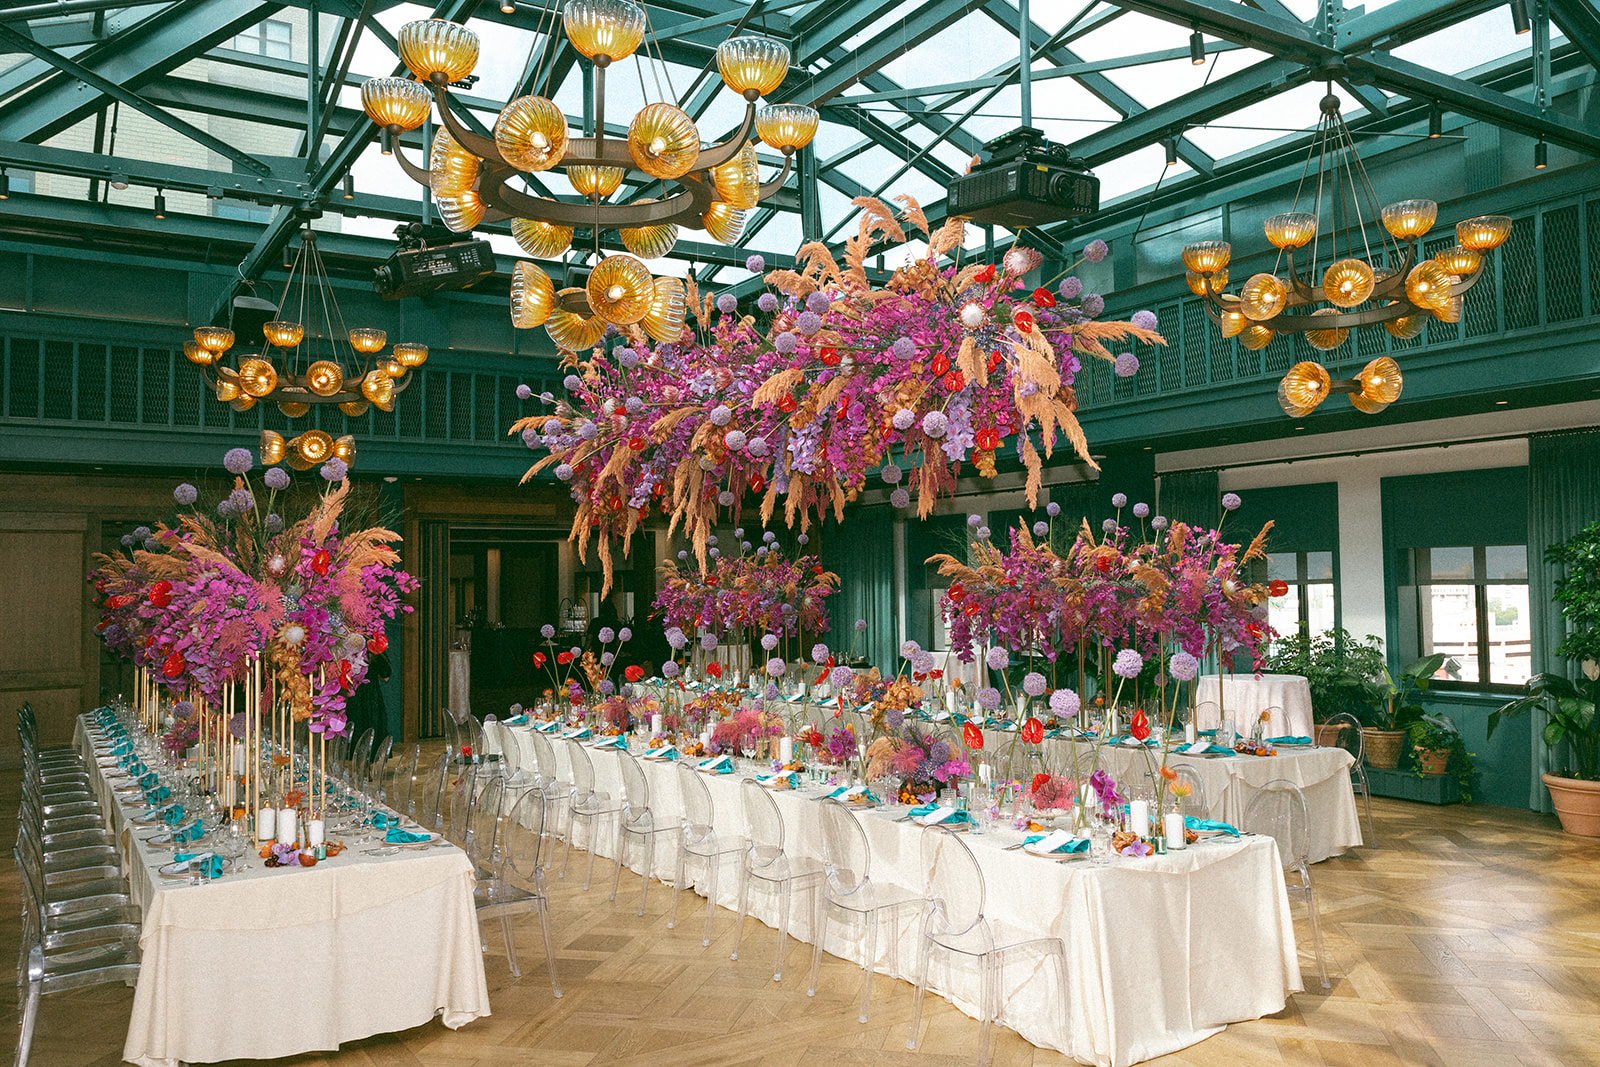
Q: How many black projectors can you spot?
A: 2